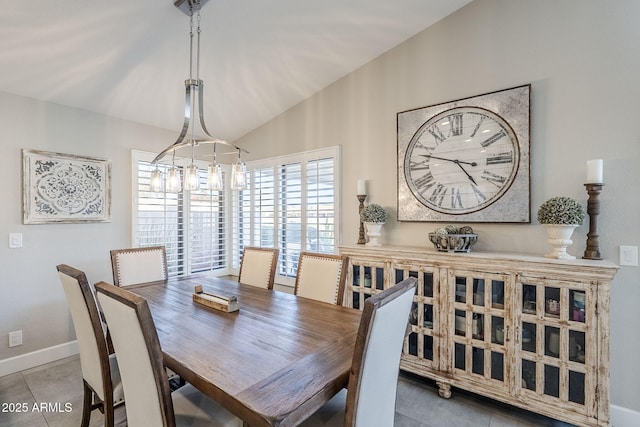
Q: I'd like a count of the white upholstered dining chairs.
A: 6